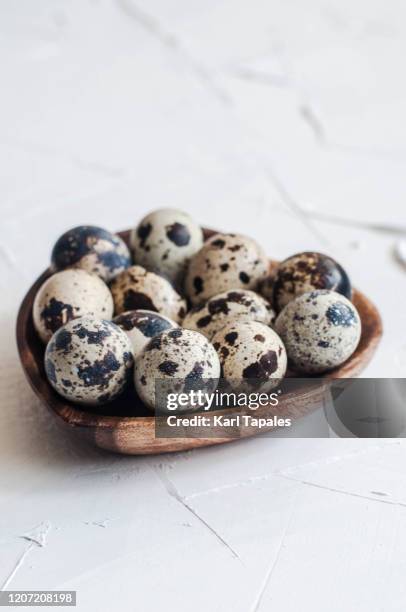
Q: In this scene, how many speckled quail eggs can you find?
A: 12